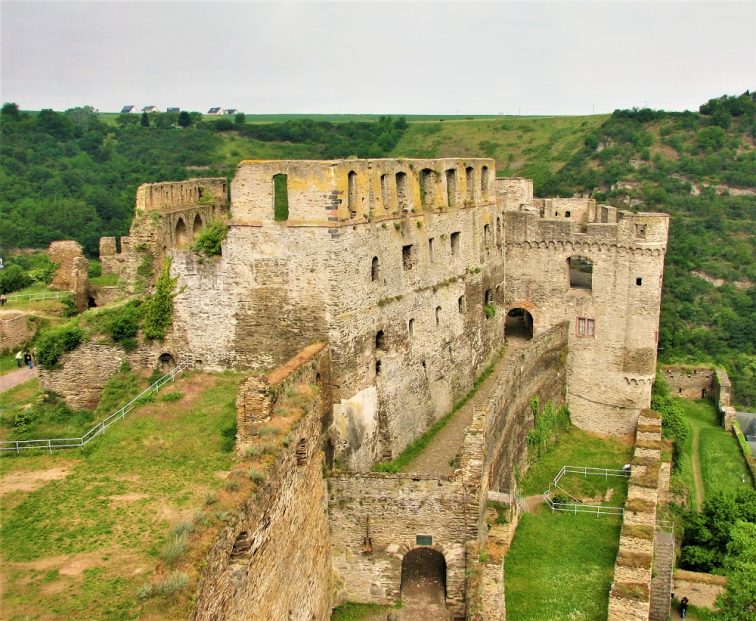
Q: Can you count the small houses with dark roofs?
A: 5